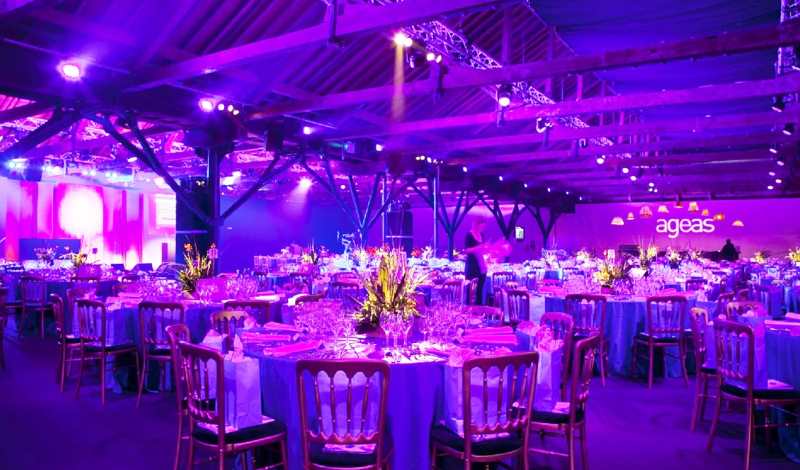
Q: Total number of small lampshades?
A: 9